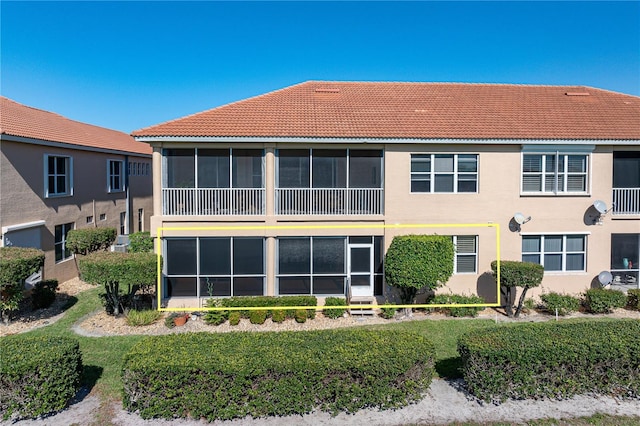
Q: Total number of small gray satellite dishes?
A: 3